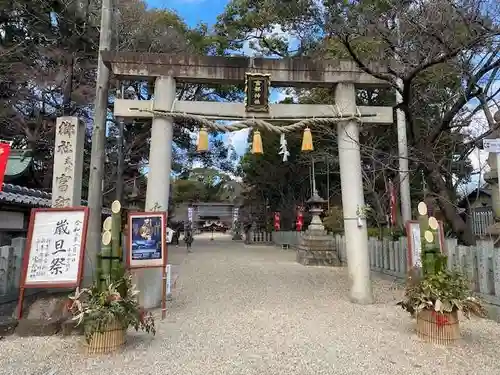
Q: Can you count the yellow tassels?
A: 3